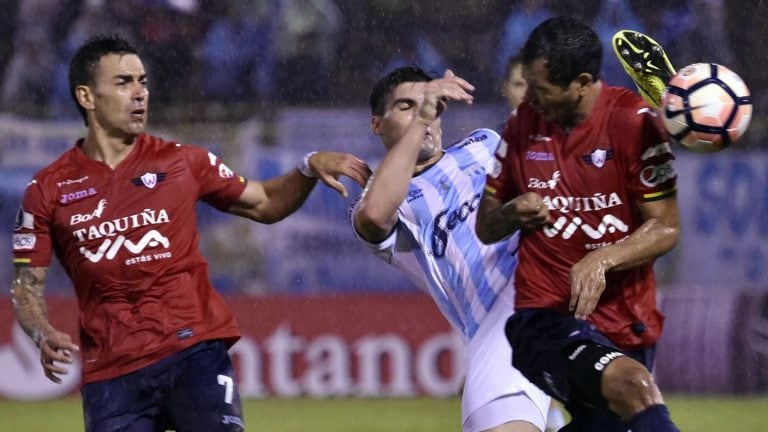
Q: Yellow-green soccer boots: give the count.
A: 1